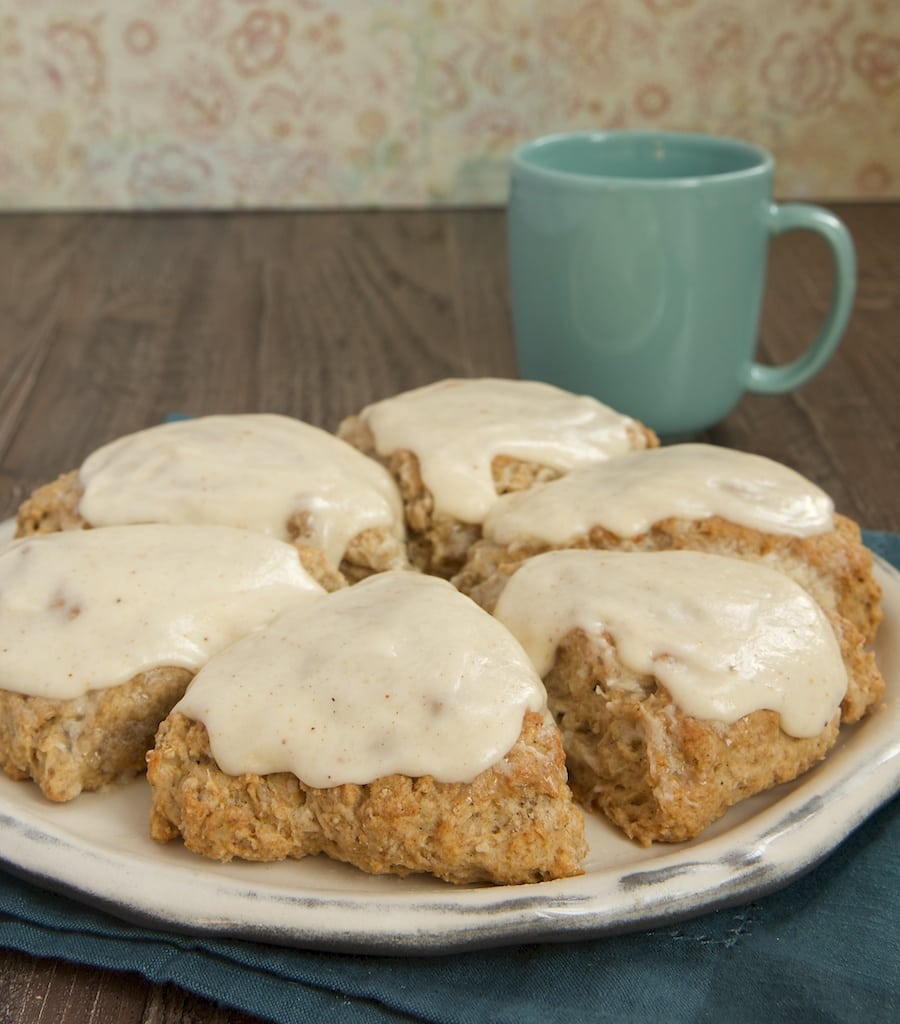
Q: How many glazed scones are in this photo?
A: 6